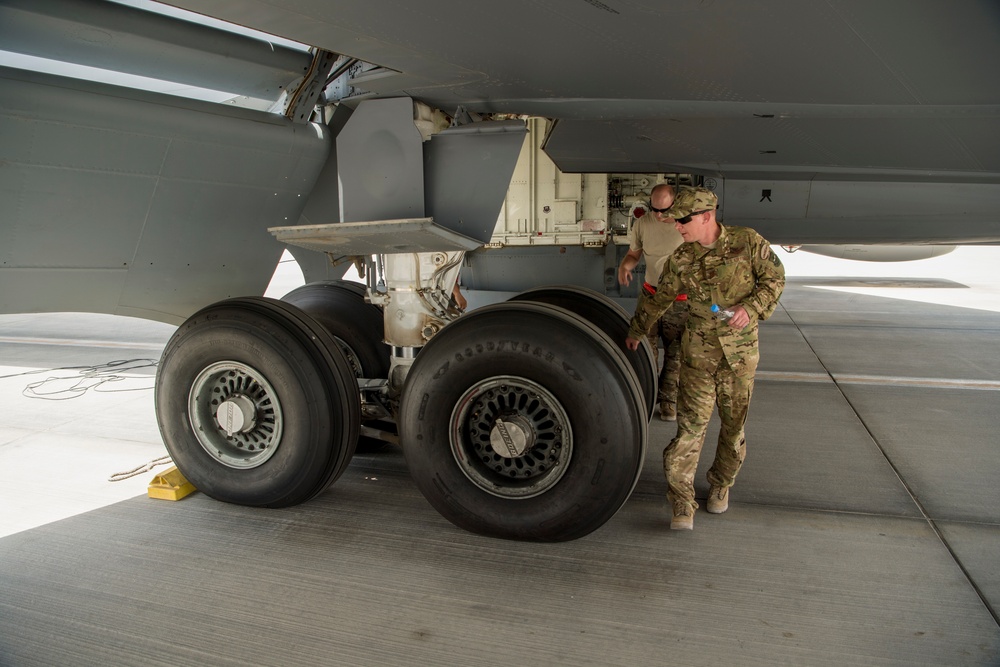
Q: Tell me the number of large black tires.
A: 4